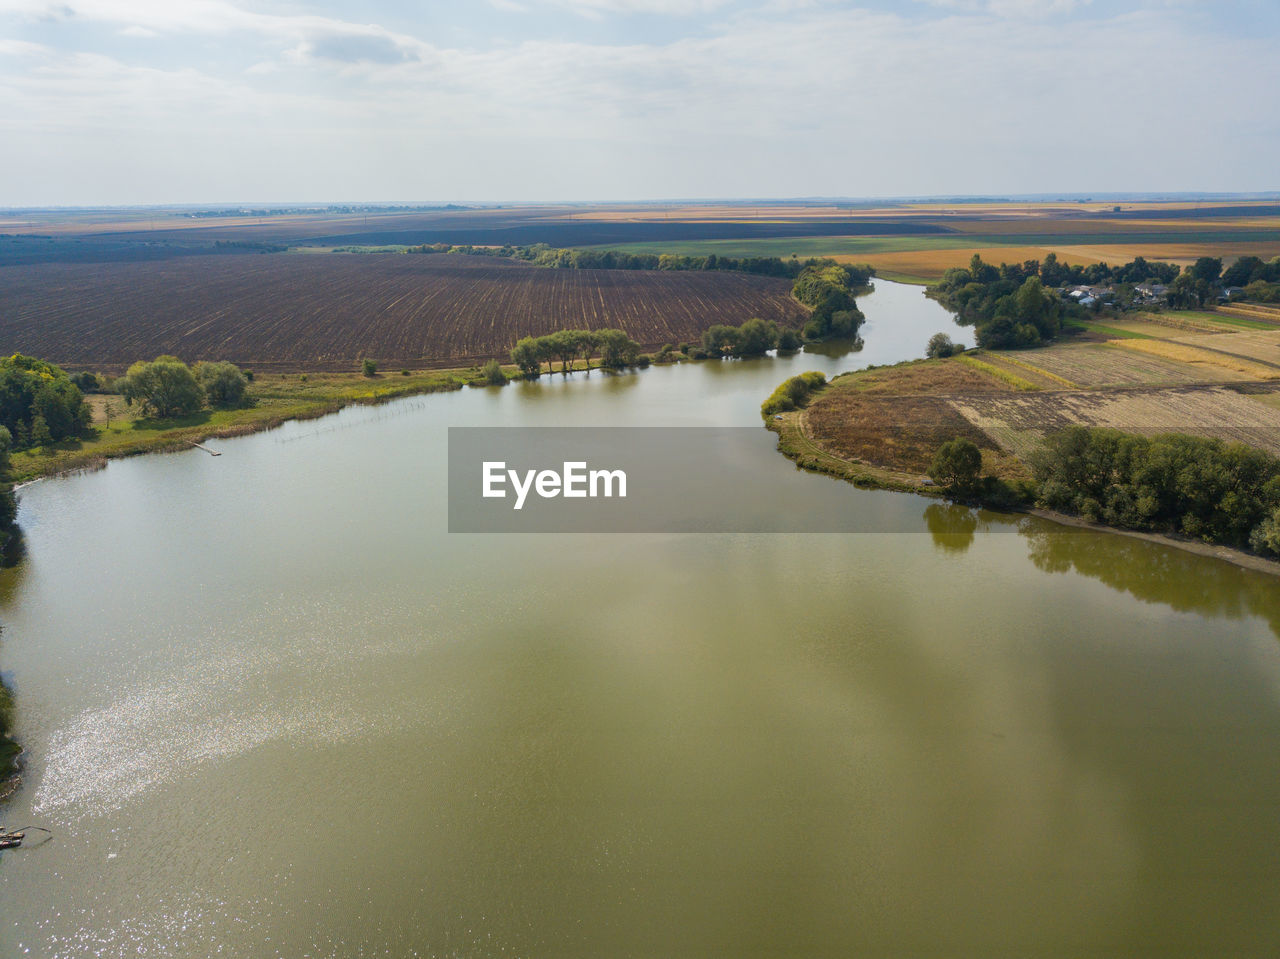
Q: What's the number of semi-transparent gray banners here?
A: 1